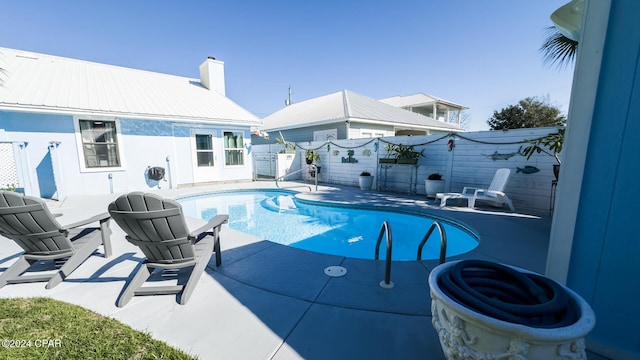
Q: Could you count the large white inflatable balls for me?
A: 0